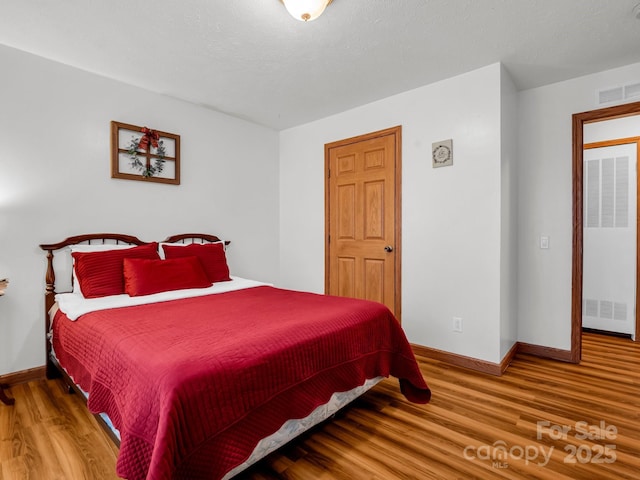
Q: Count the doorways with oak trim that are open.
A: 1